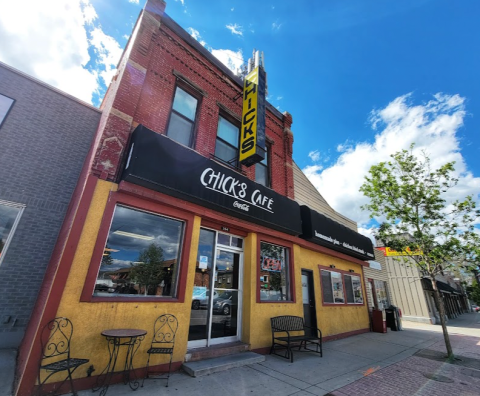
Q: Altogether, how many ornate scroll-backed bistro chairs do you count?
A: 2